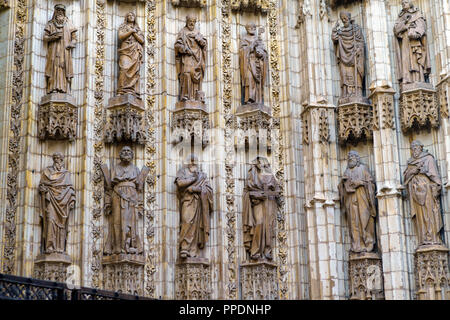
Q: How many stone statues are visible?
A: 12